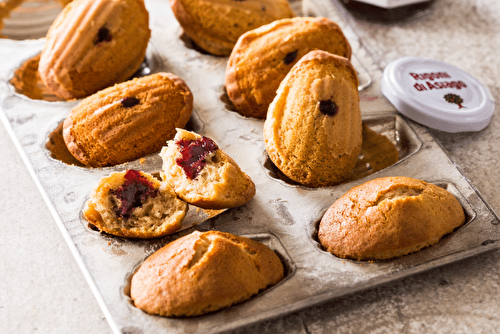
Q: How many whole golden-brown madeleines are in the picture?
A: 7